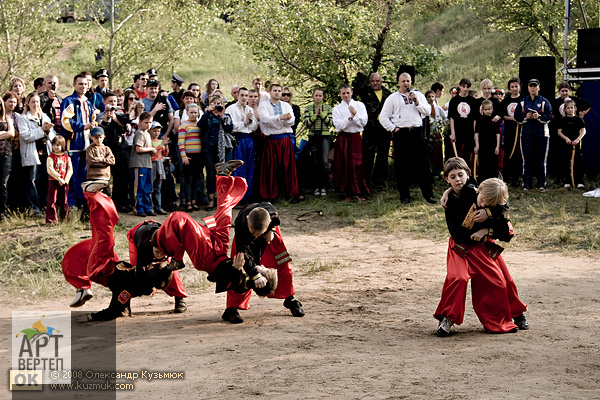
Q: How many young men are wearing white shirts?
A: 4